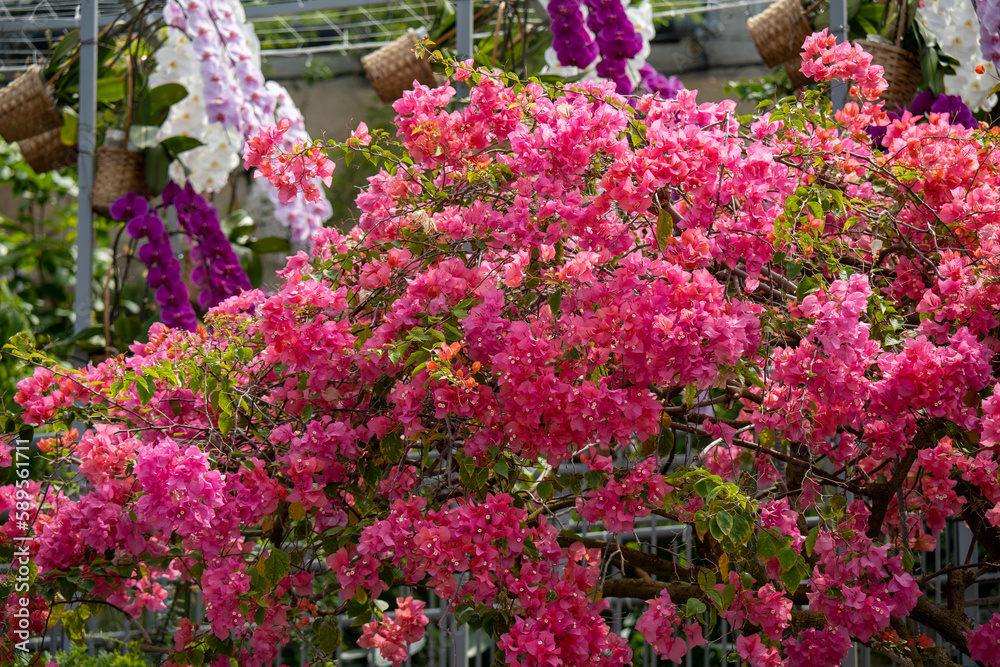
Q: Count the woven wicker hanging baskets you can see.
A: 7